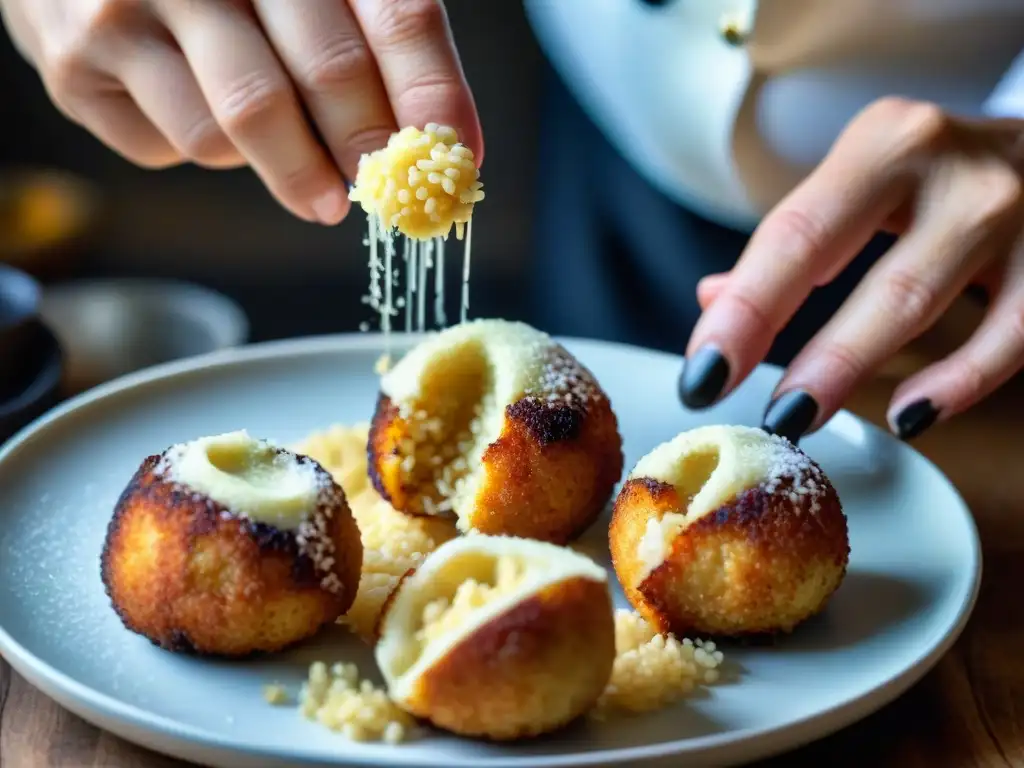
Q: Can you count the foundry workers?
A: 0